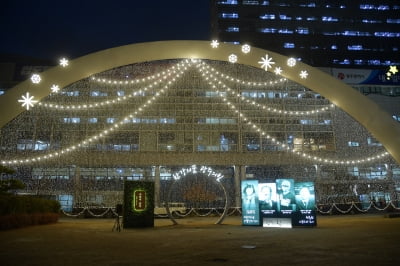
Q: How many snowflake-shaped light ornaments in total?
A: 11